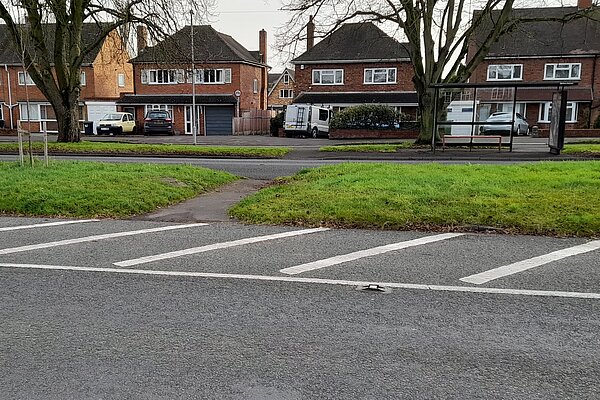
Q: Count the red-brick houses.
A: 4